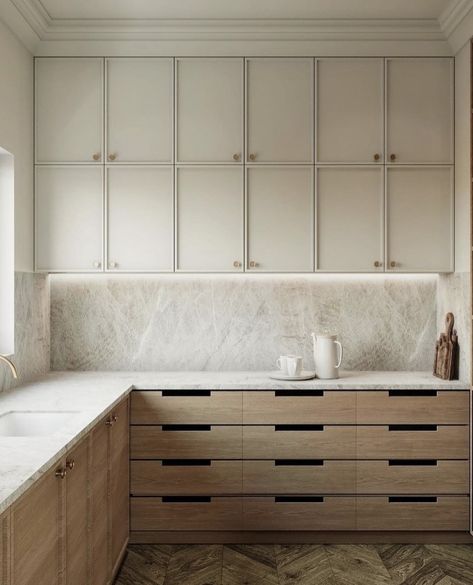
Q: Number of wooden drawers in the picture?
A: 12